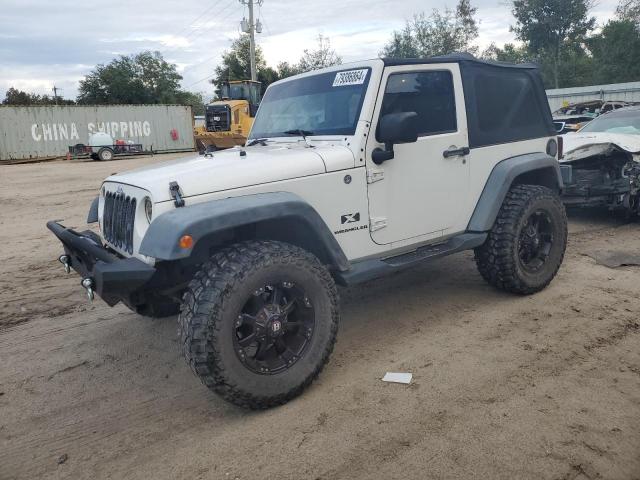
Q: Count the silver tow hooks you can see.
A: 2